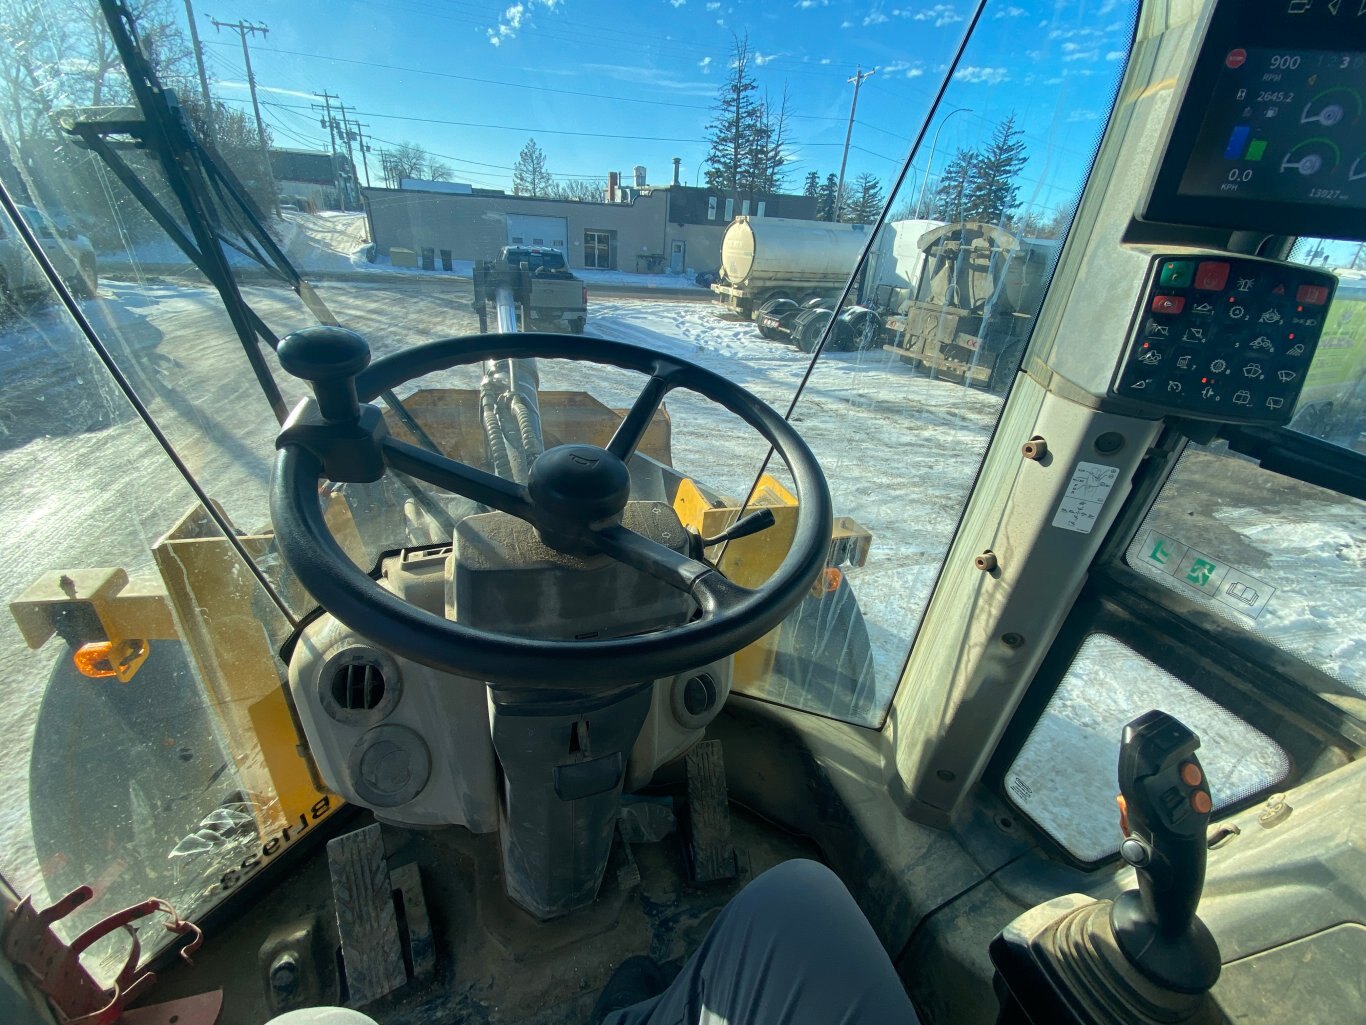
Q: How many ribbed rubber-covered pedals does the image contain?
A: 2